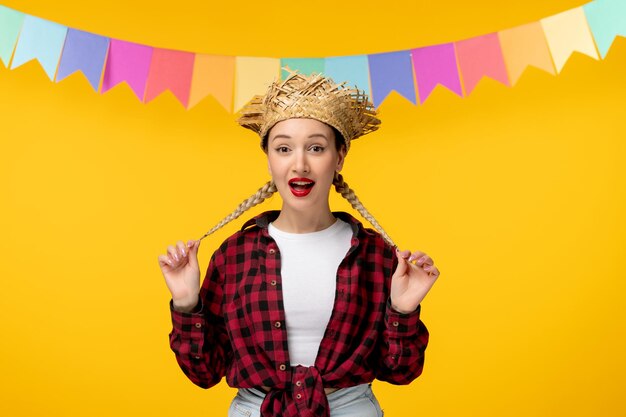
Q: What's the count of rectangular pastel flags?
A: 15